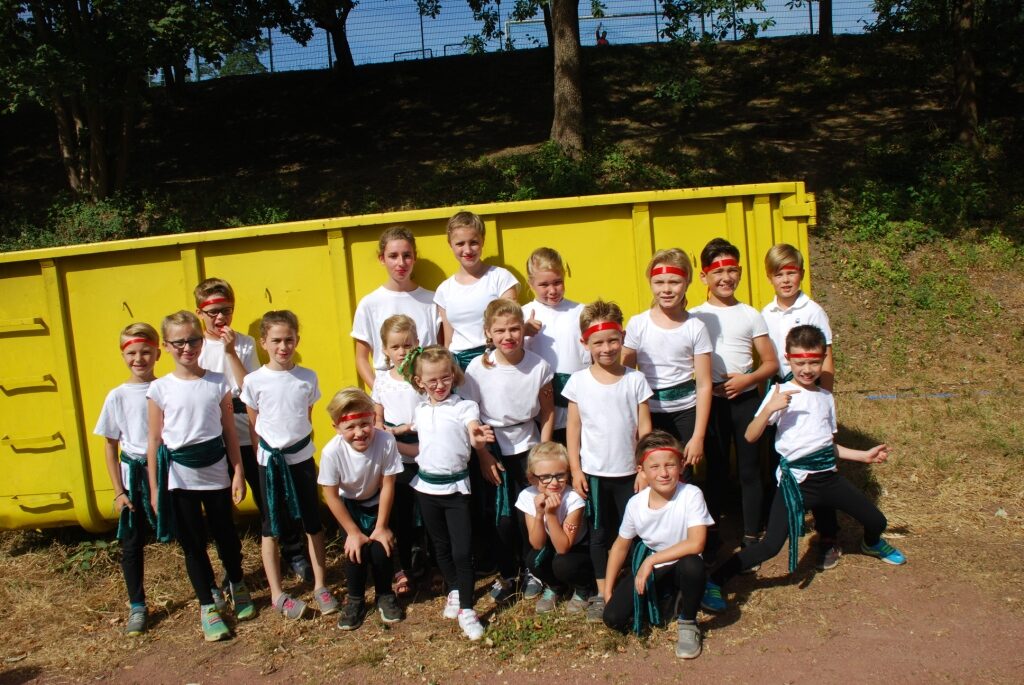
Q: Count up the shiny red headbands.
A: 9